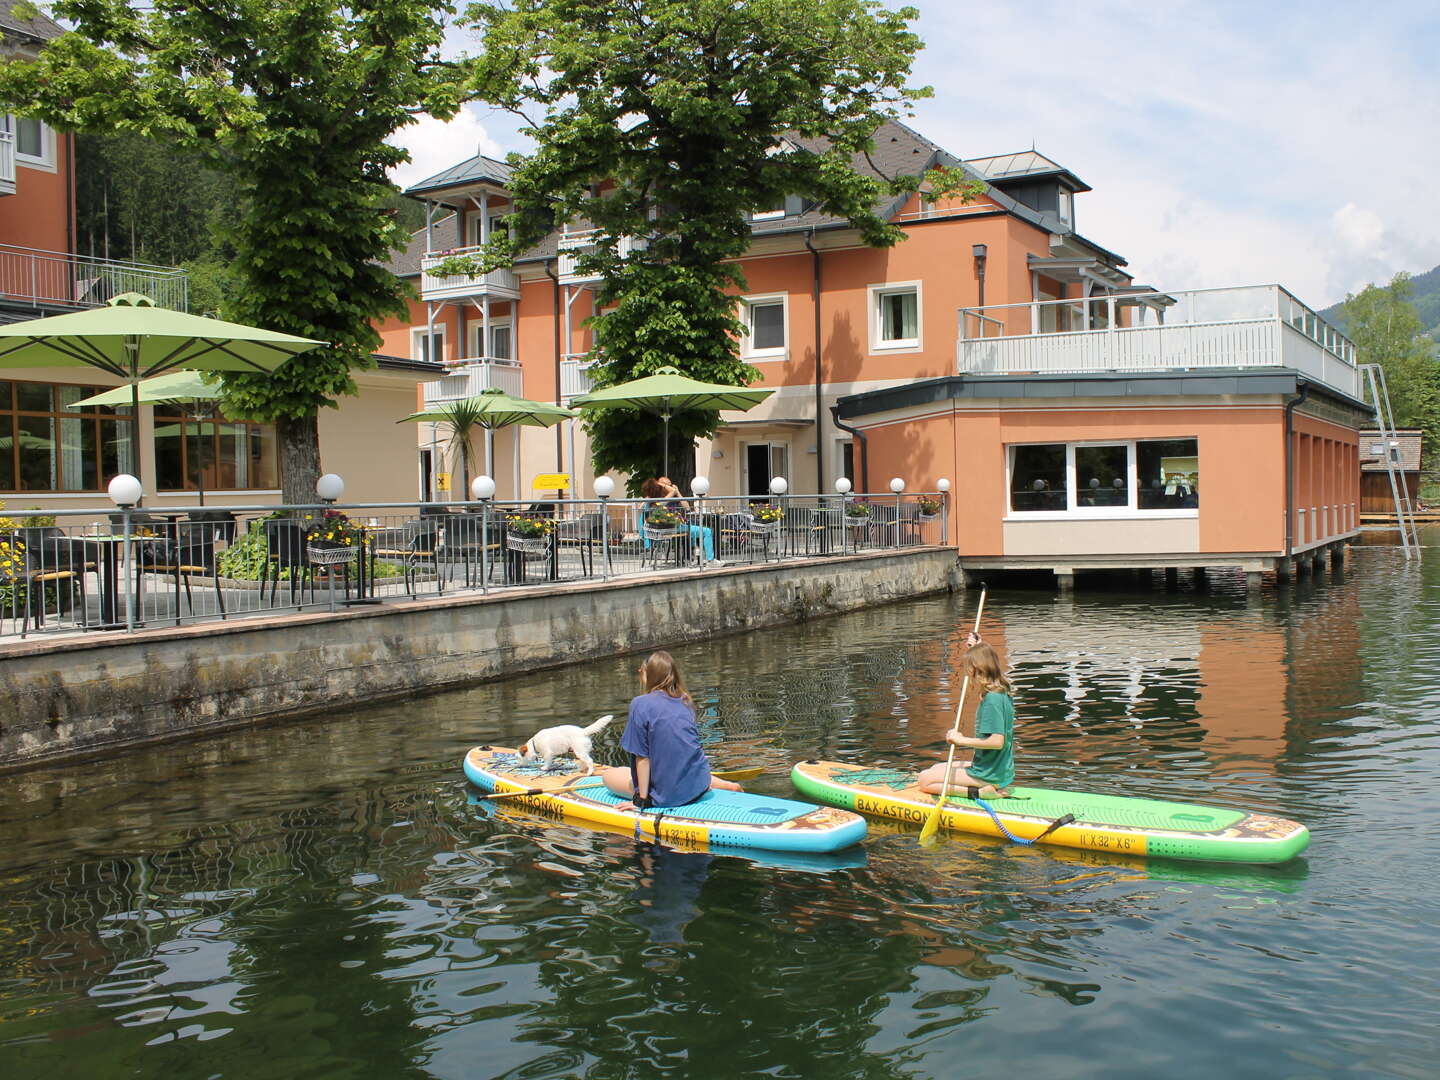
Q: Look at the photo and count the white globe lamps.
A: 9